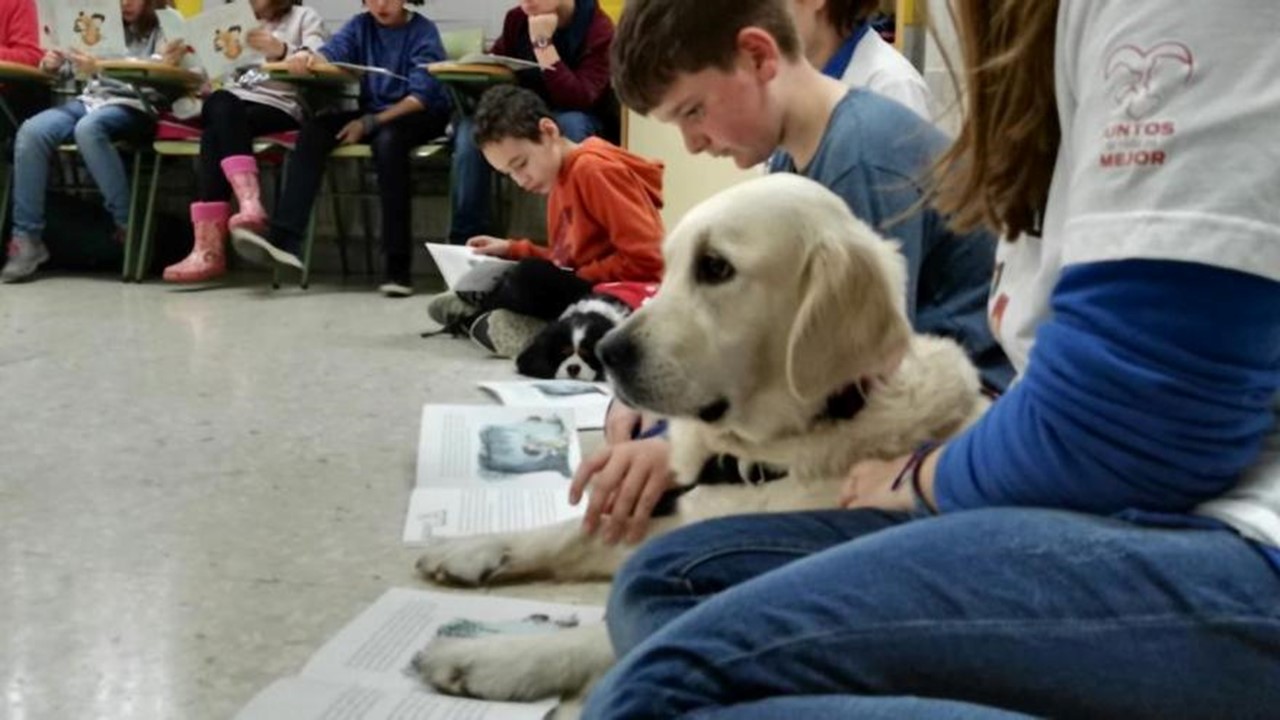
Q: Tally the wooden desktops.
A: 4